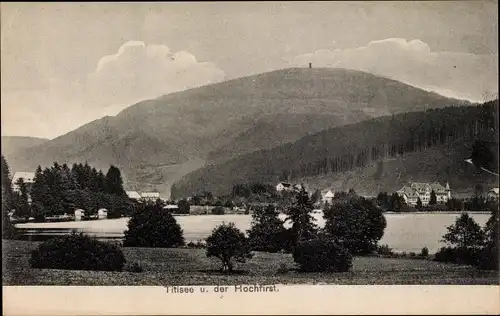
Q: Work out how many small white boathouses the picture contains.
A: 2